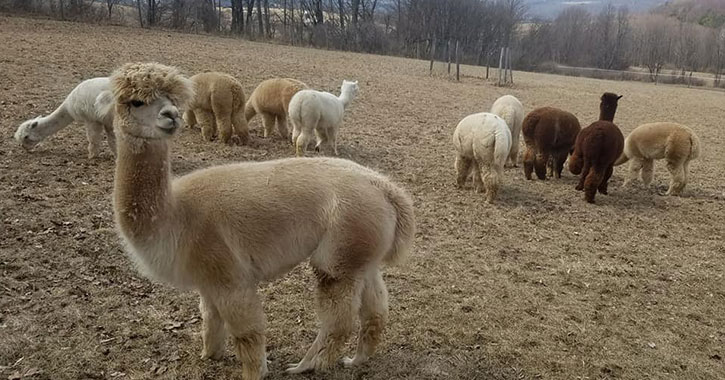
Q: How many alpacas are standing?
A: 10